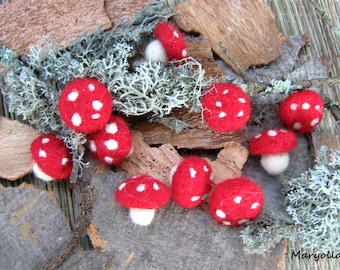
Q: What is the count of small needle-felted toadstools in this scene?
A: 10